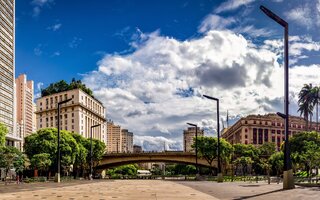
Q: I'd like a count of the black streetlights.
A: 5